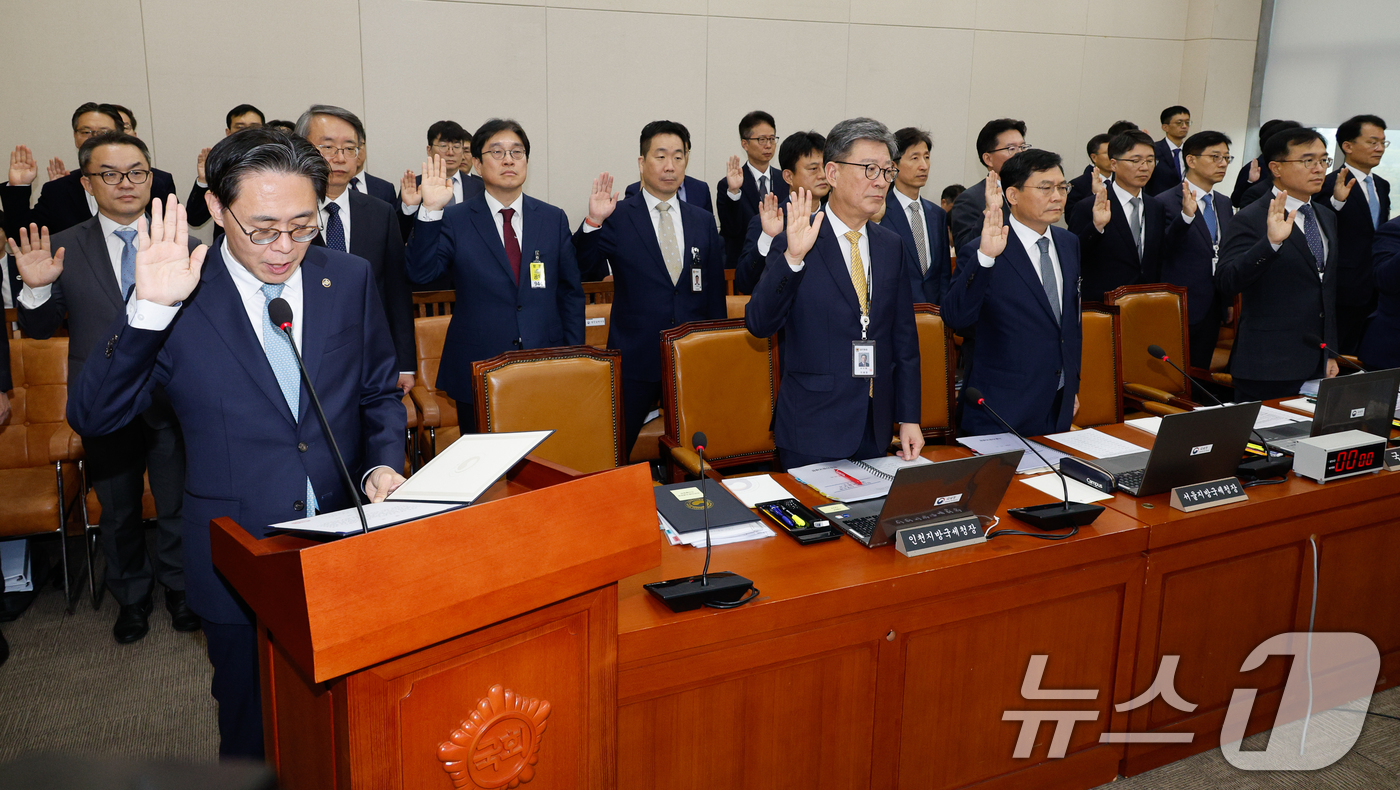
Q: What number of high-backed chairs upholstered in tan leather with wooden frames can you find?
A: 5